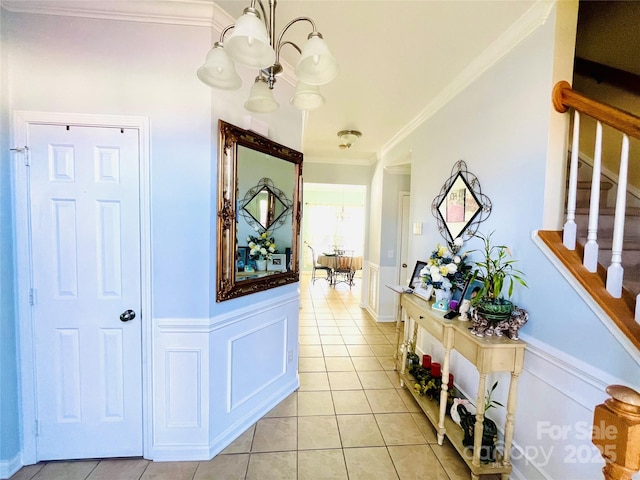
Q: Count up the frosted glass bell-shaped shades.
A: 5